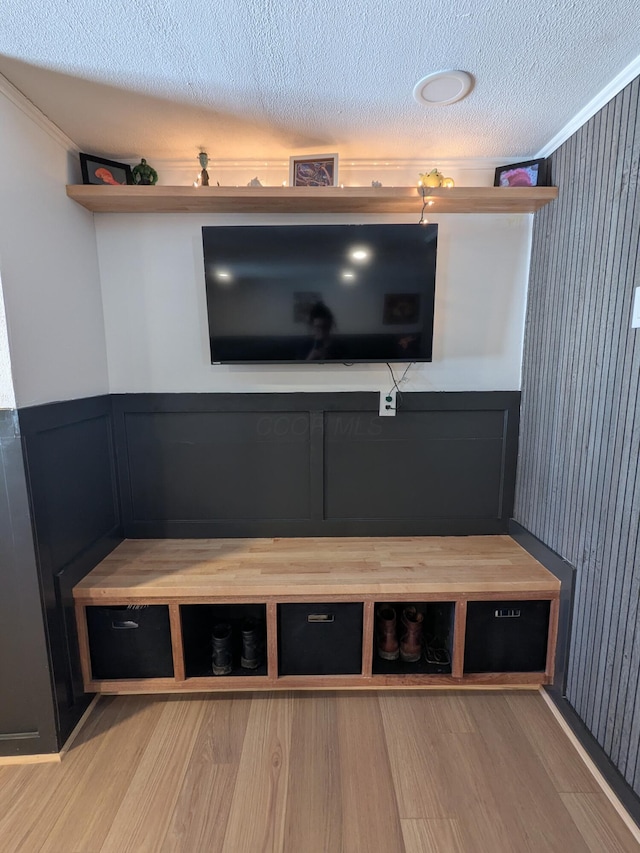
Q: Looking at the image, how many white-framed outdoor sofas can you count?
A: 0